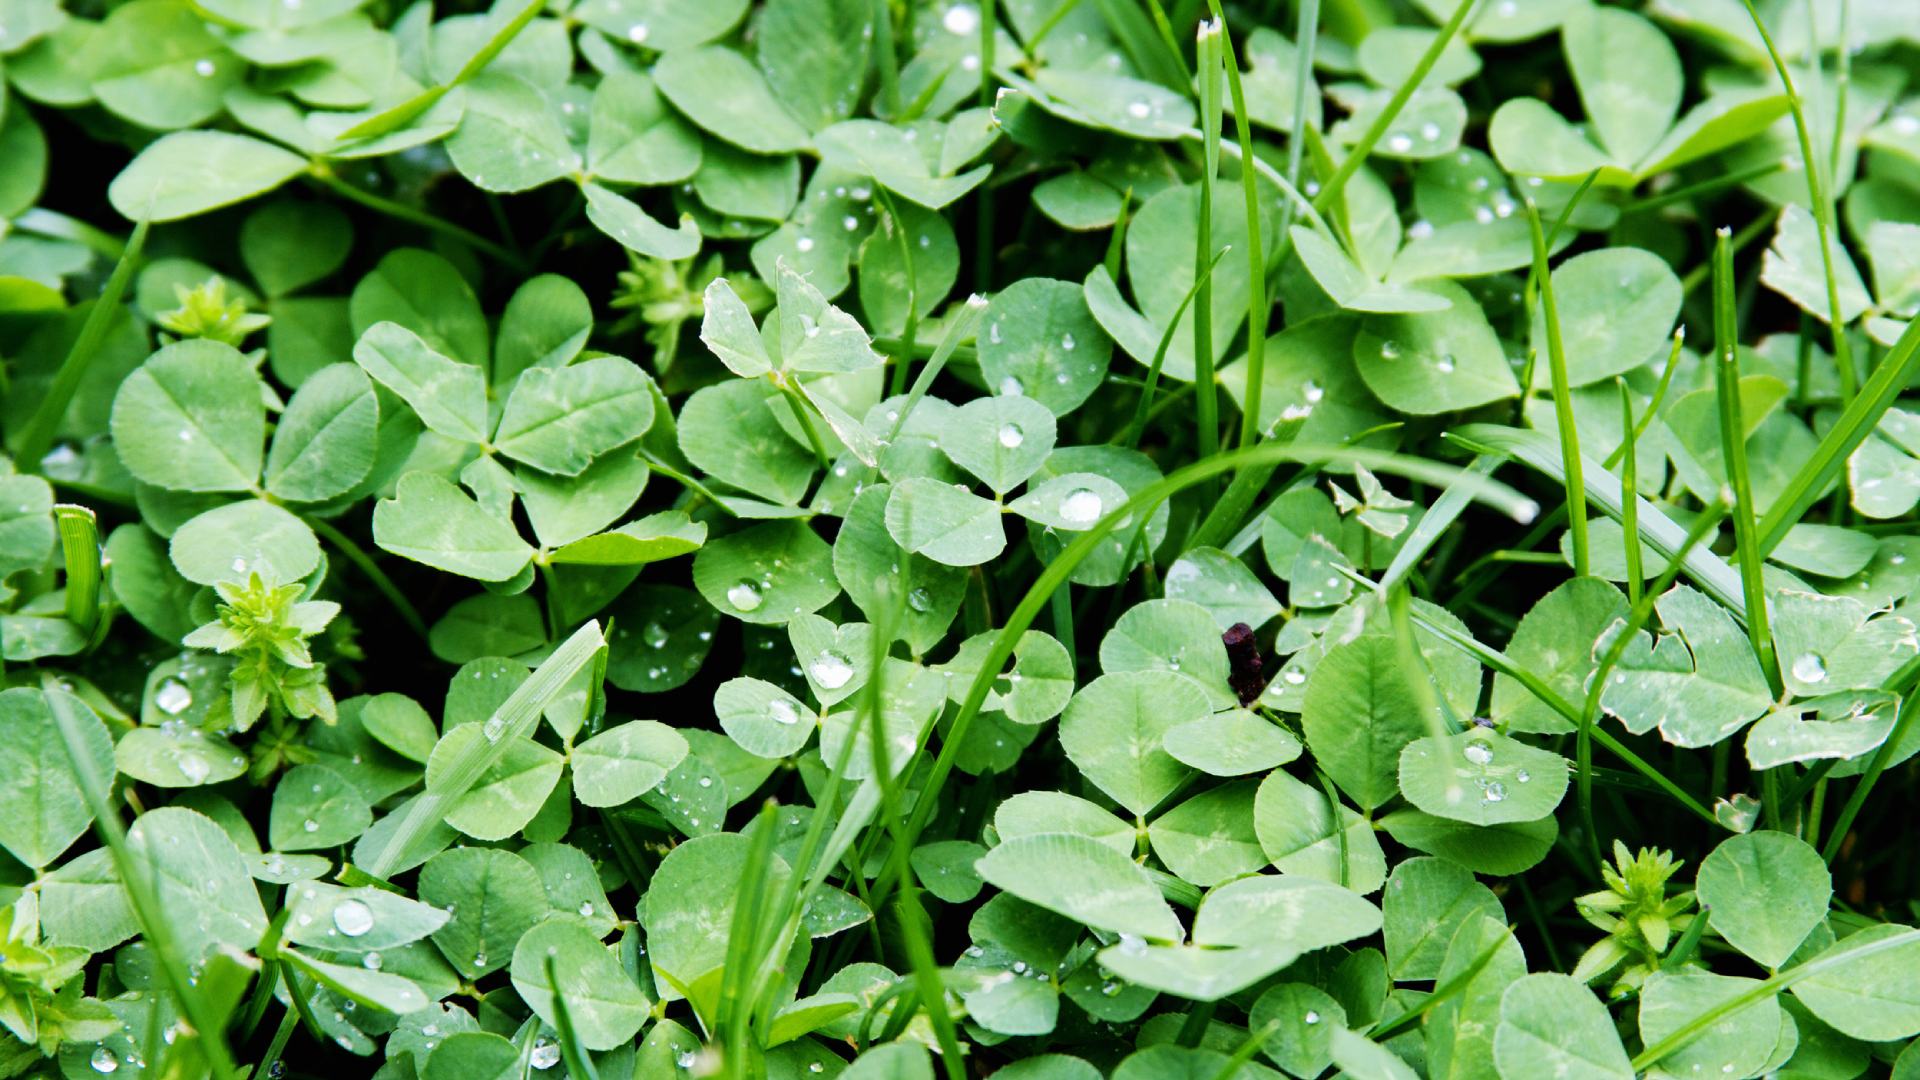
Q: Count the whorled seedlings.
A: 5